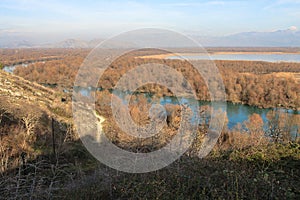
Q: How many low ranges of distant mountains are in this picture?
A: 2